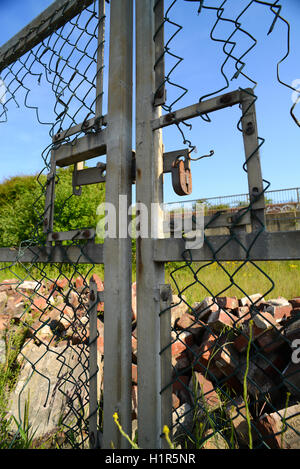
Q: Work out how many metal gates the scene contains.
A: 2